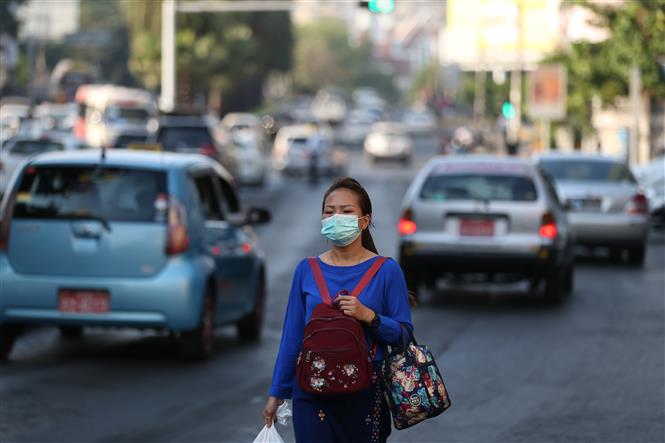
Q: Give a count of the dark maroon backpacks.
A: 1